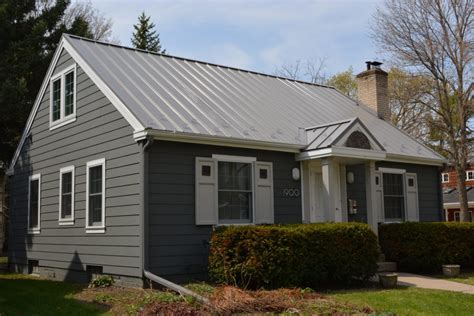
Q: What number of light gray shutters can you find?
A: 4